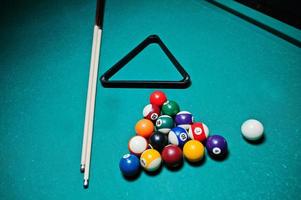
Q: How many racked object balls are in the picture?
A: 15